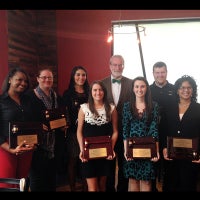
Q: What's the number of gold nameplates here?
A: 5